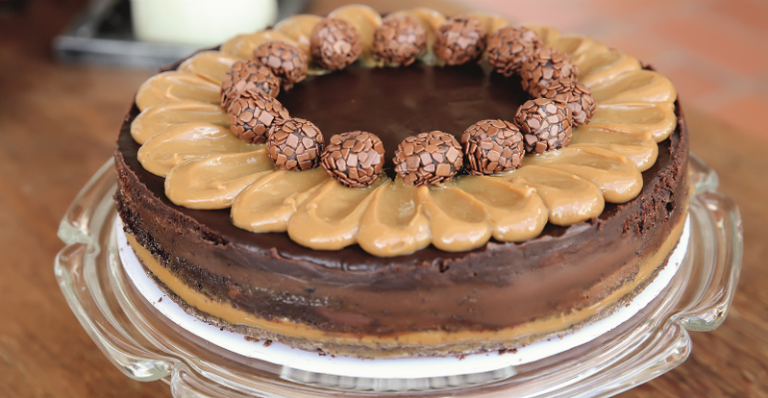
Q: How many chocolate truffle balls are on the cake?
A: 14